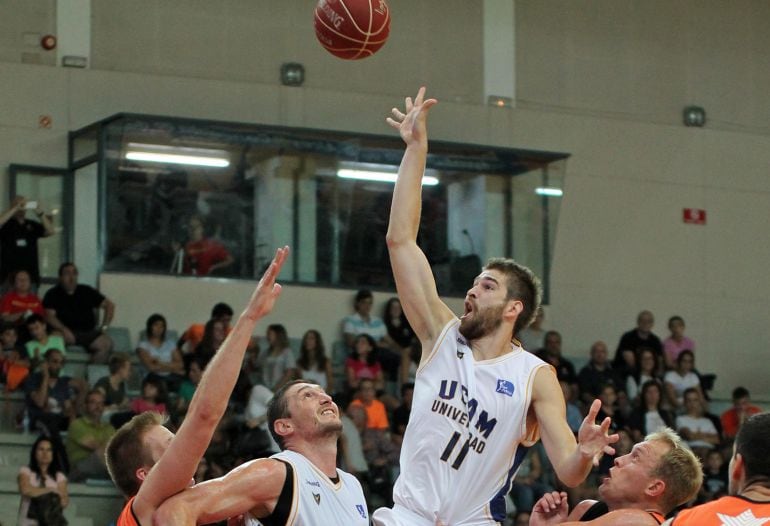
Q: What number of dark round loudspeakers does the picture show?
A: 2